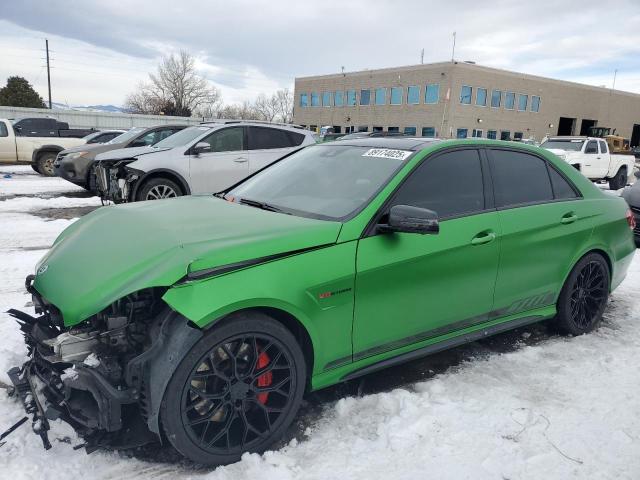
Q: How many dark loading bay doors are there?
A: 3